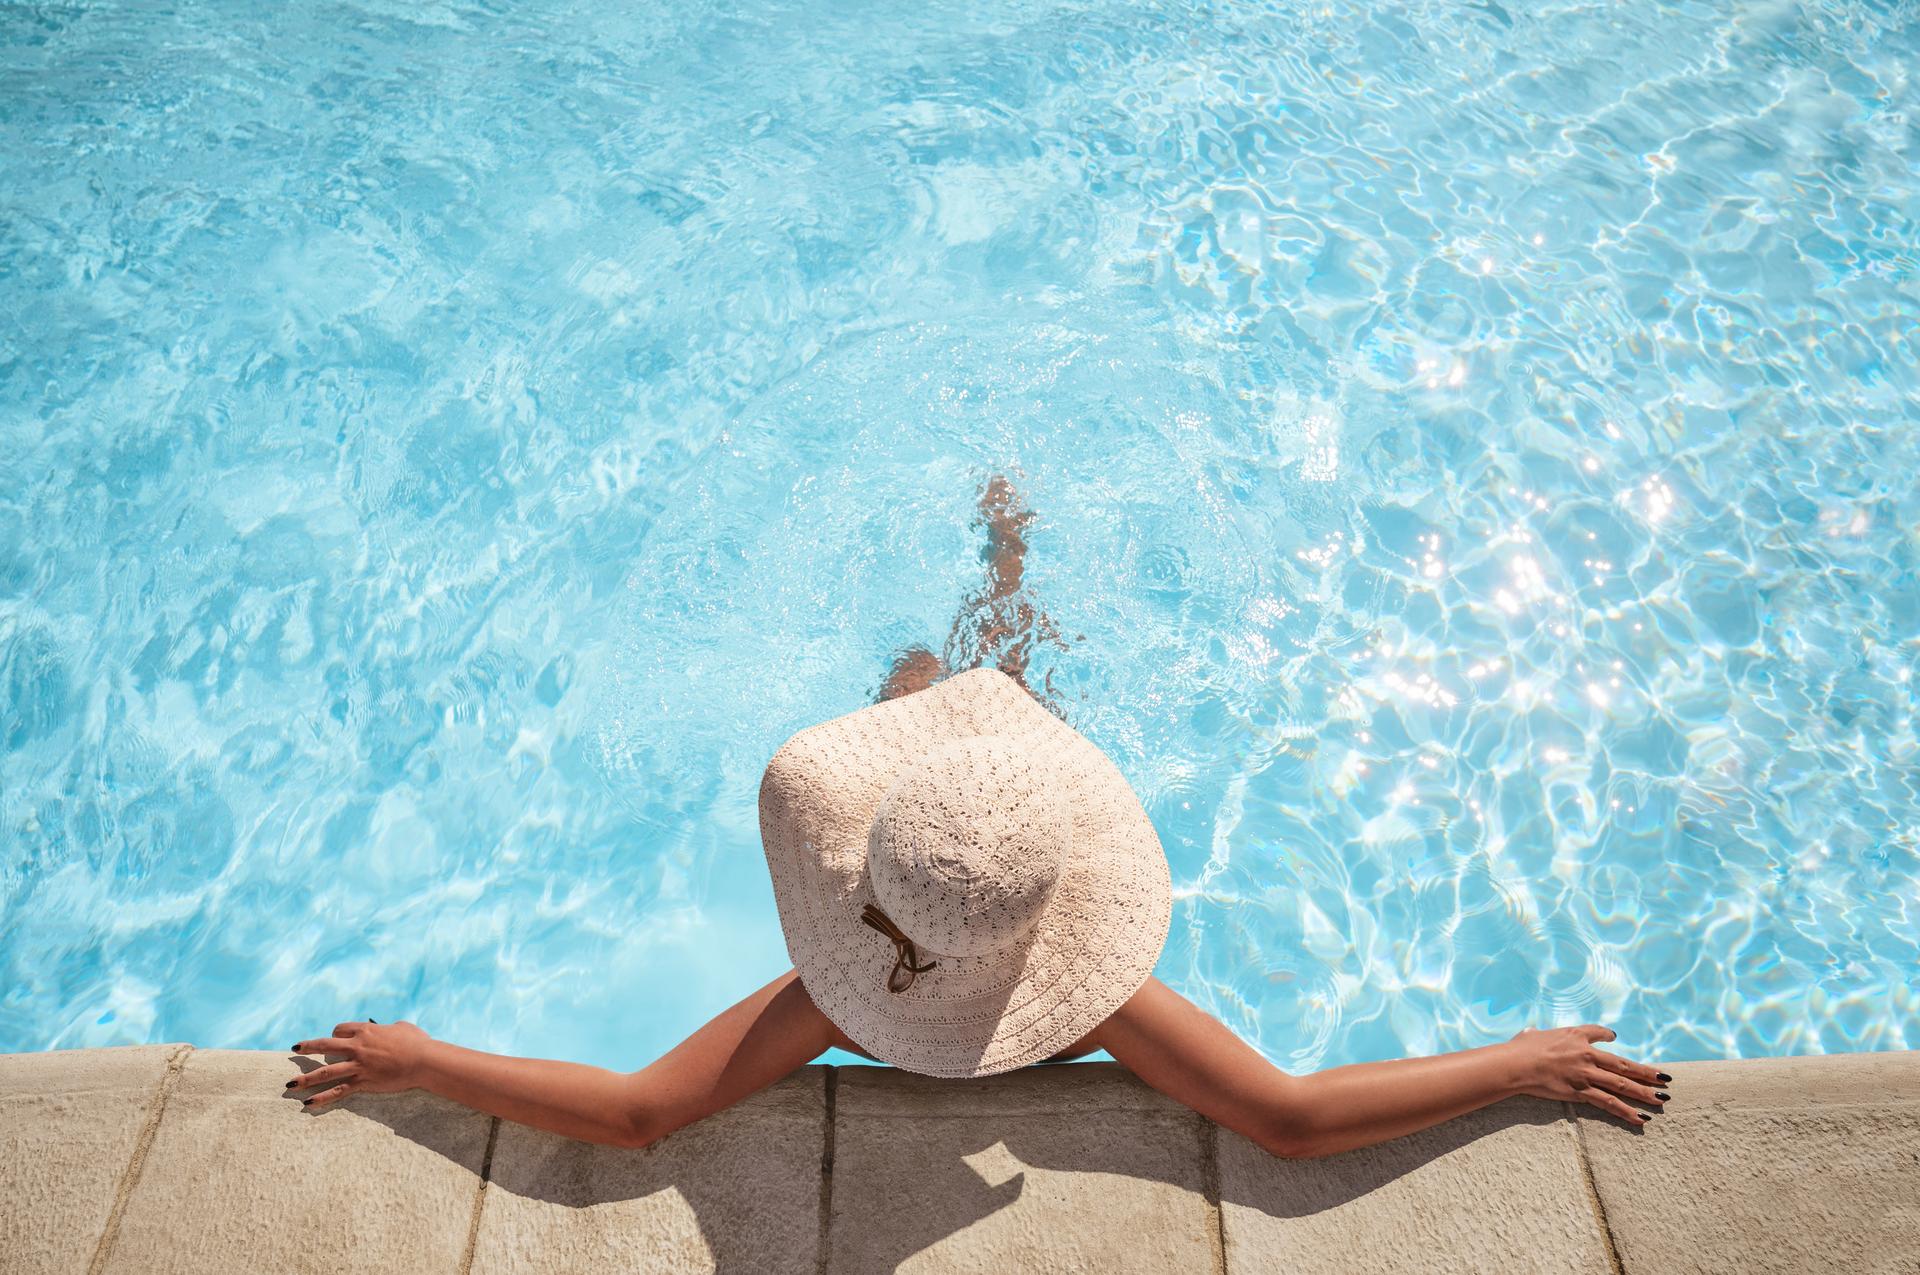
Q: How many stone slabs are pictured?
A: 6